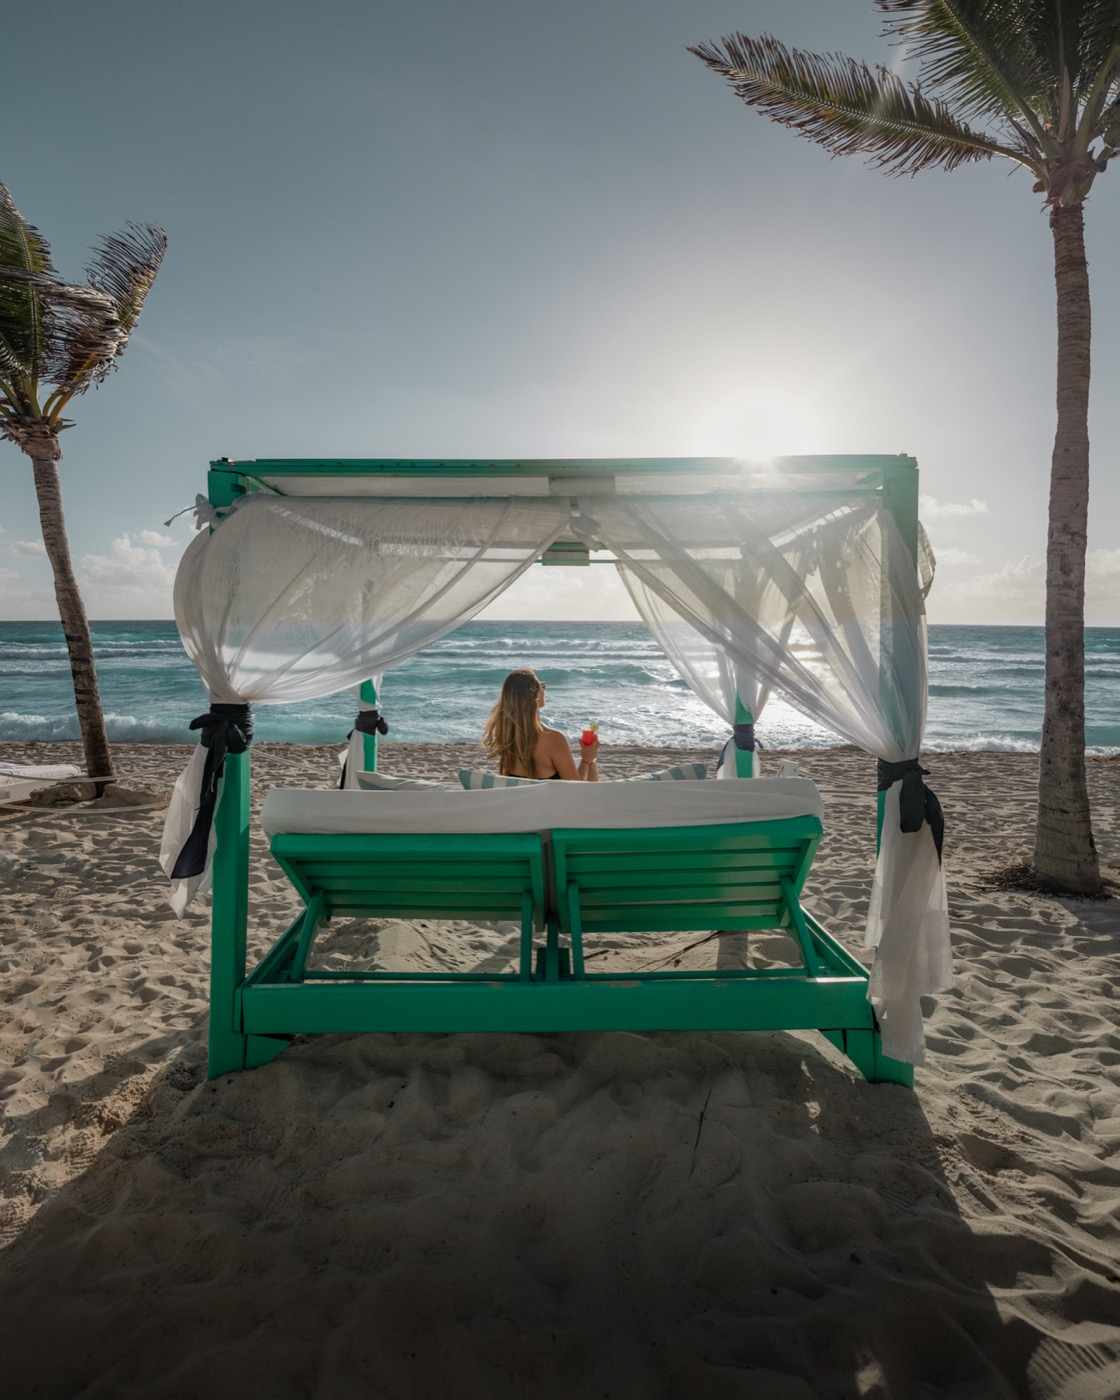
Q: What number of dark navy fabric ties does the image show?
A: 4